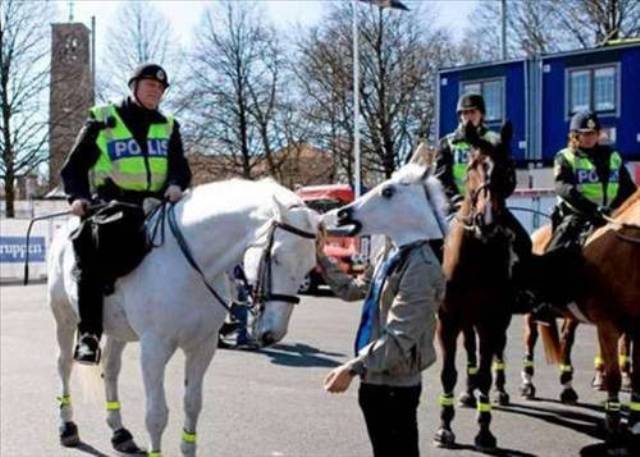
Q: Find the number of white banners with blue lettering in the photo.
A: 1